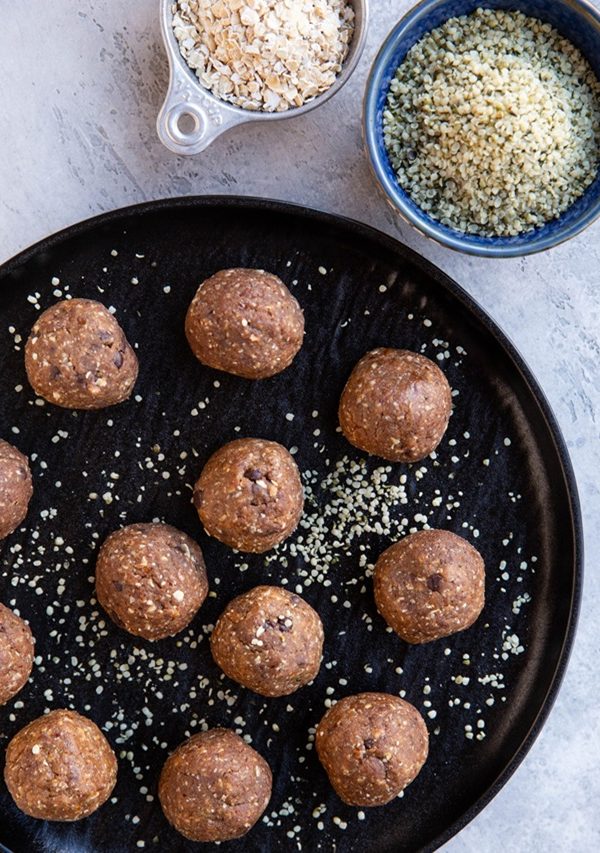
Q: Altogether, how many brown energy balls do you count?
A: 12